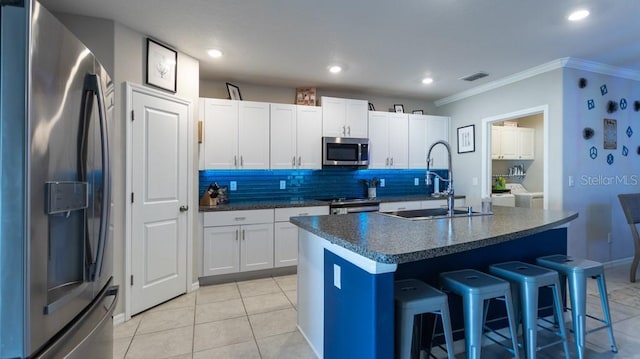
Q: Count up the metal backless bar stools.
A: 4